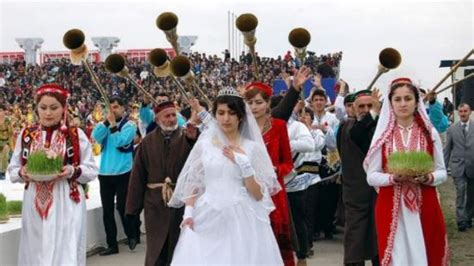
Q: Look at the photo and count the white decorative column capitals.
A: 3